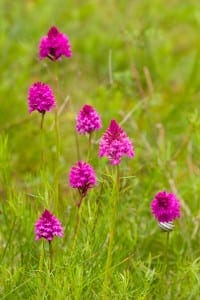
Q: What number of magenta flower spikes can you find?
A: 7